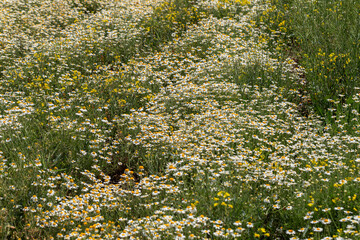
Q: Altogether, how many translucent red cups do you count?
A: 0